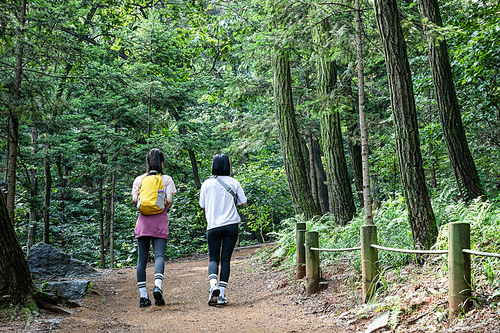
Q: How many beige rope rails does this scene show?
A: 3